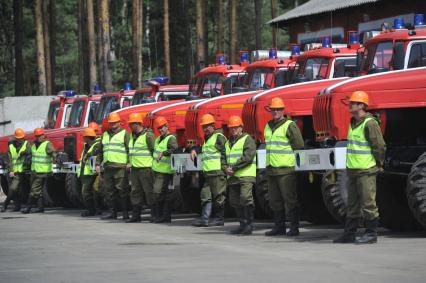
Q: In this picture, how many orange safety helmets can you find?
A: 11